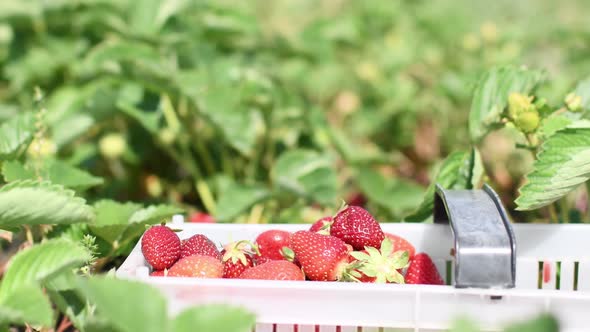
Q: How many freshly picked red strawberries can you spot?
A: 12